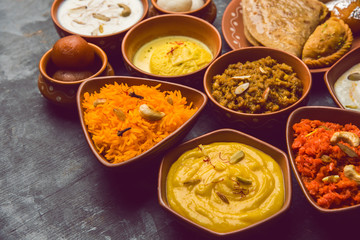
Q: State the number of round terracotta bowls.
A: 5